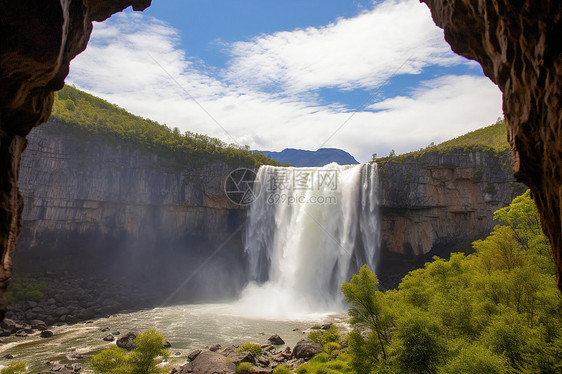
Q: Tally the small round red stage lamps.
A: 0